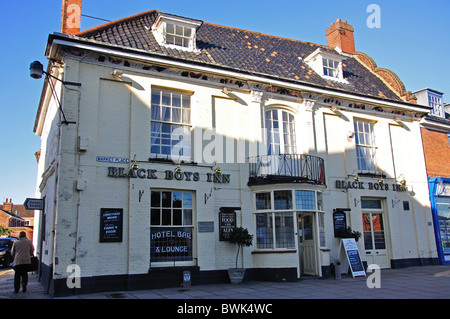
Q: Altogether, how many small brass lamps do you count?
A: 6